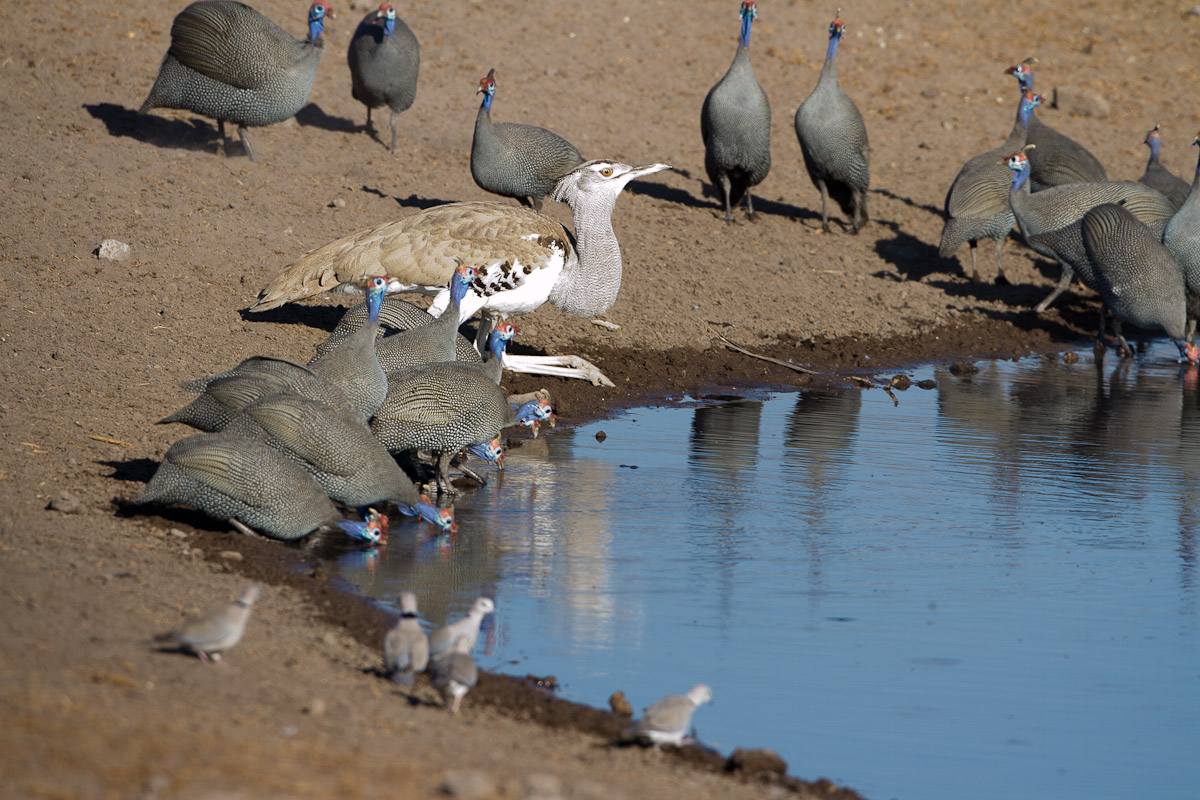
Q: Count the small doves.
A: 5